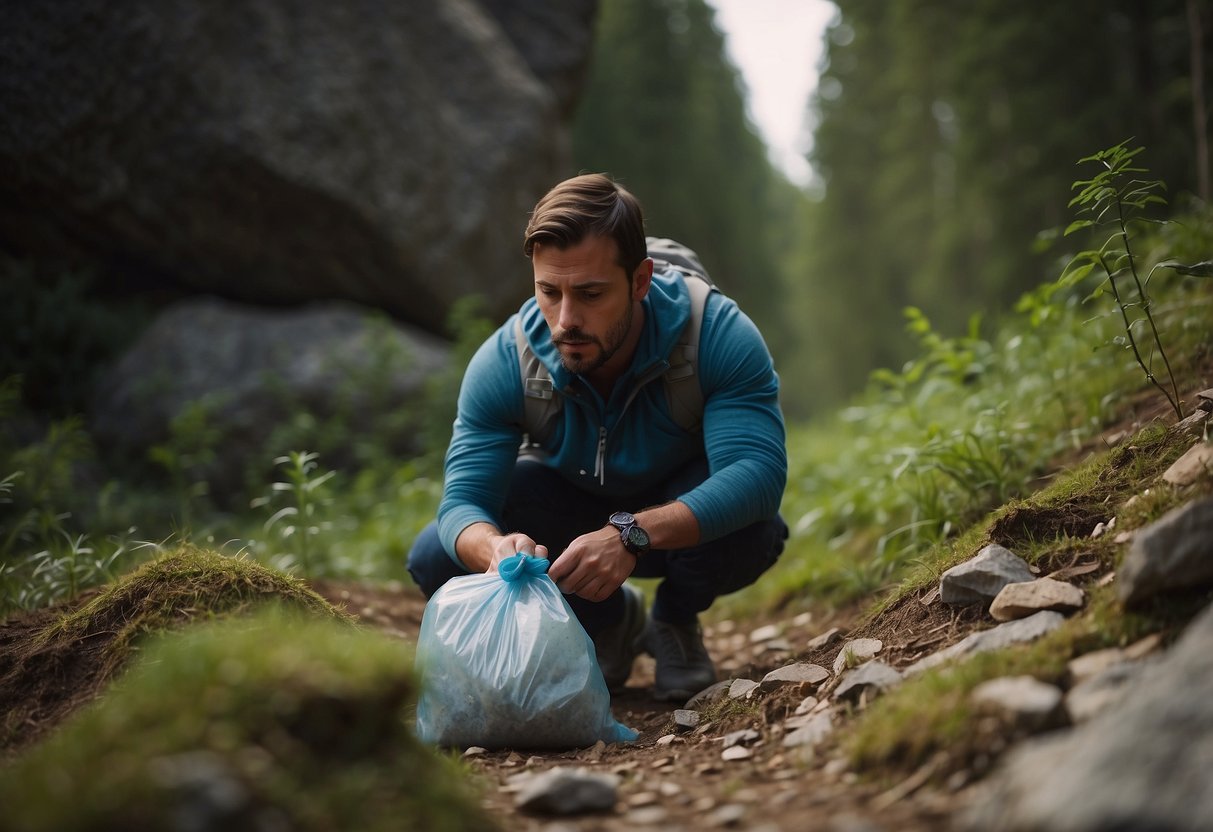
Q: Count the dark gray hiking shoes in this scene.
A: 2